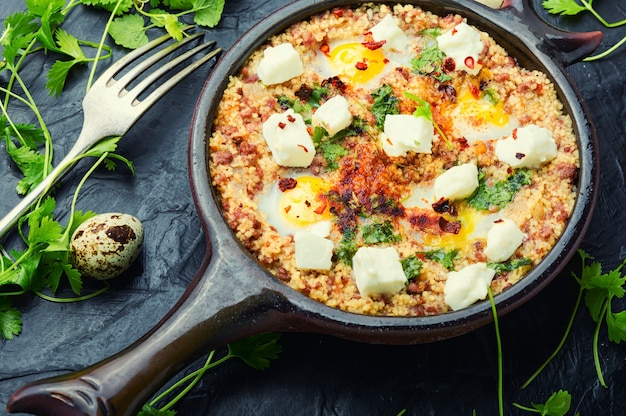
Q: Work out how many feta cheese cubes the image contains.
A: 12